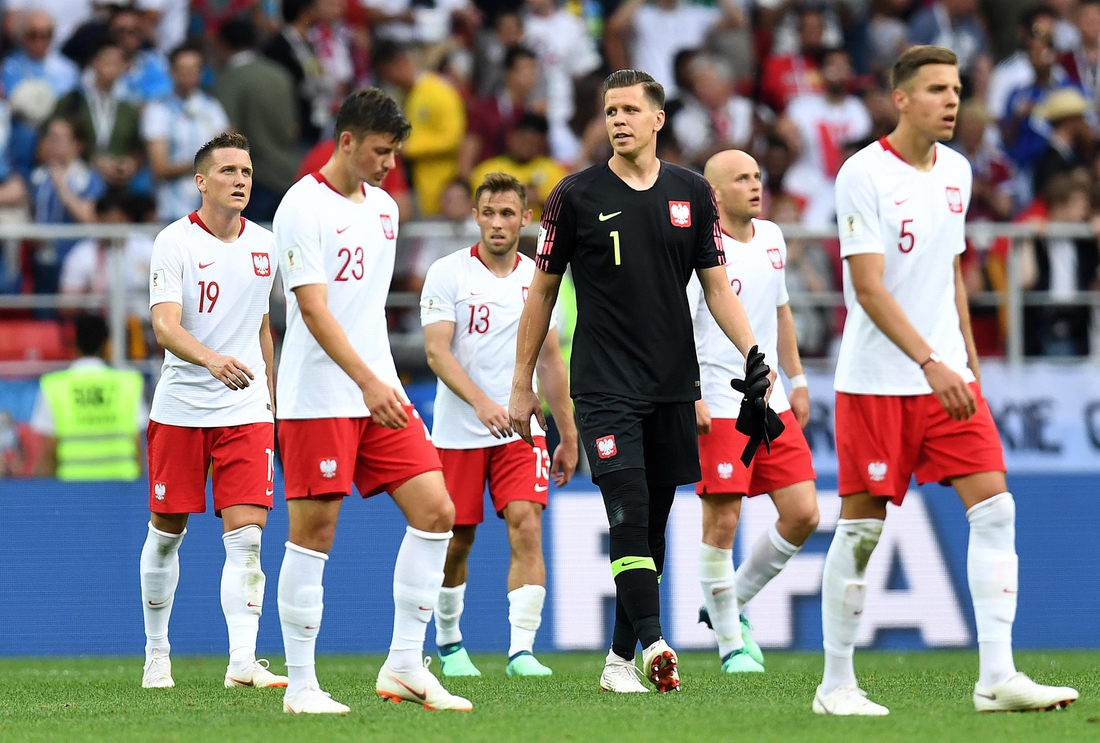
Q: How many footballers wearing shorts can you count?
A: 6